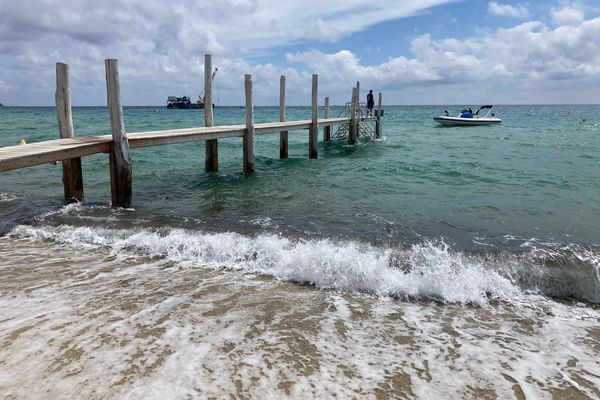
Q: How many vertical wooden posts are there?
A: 10